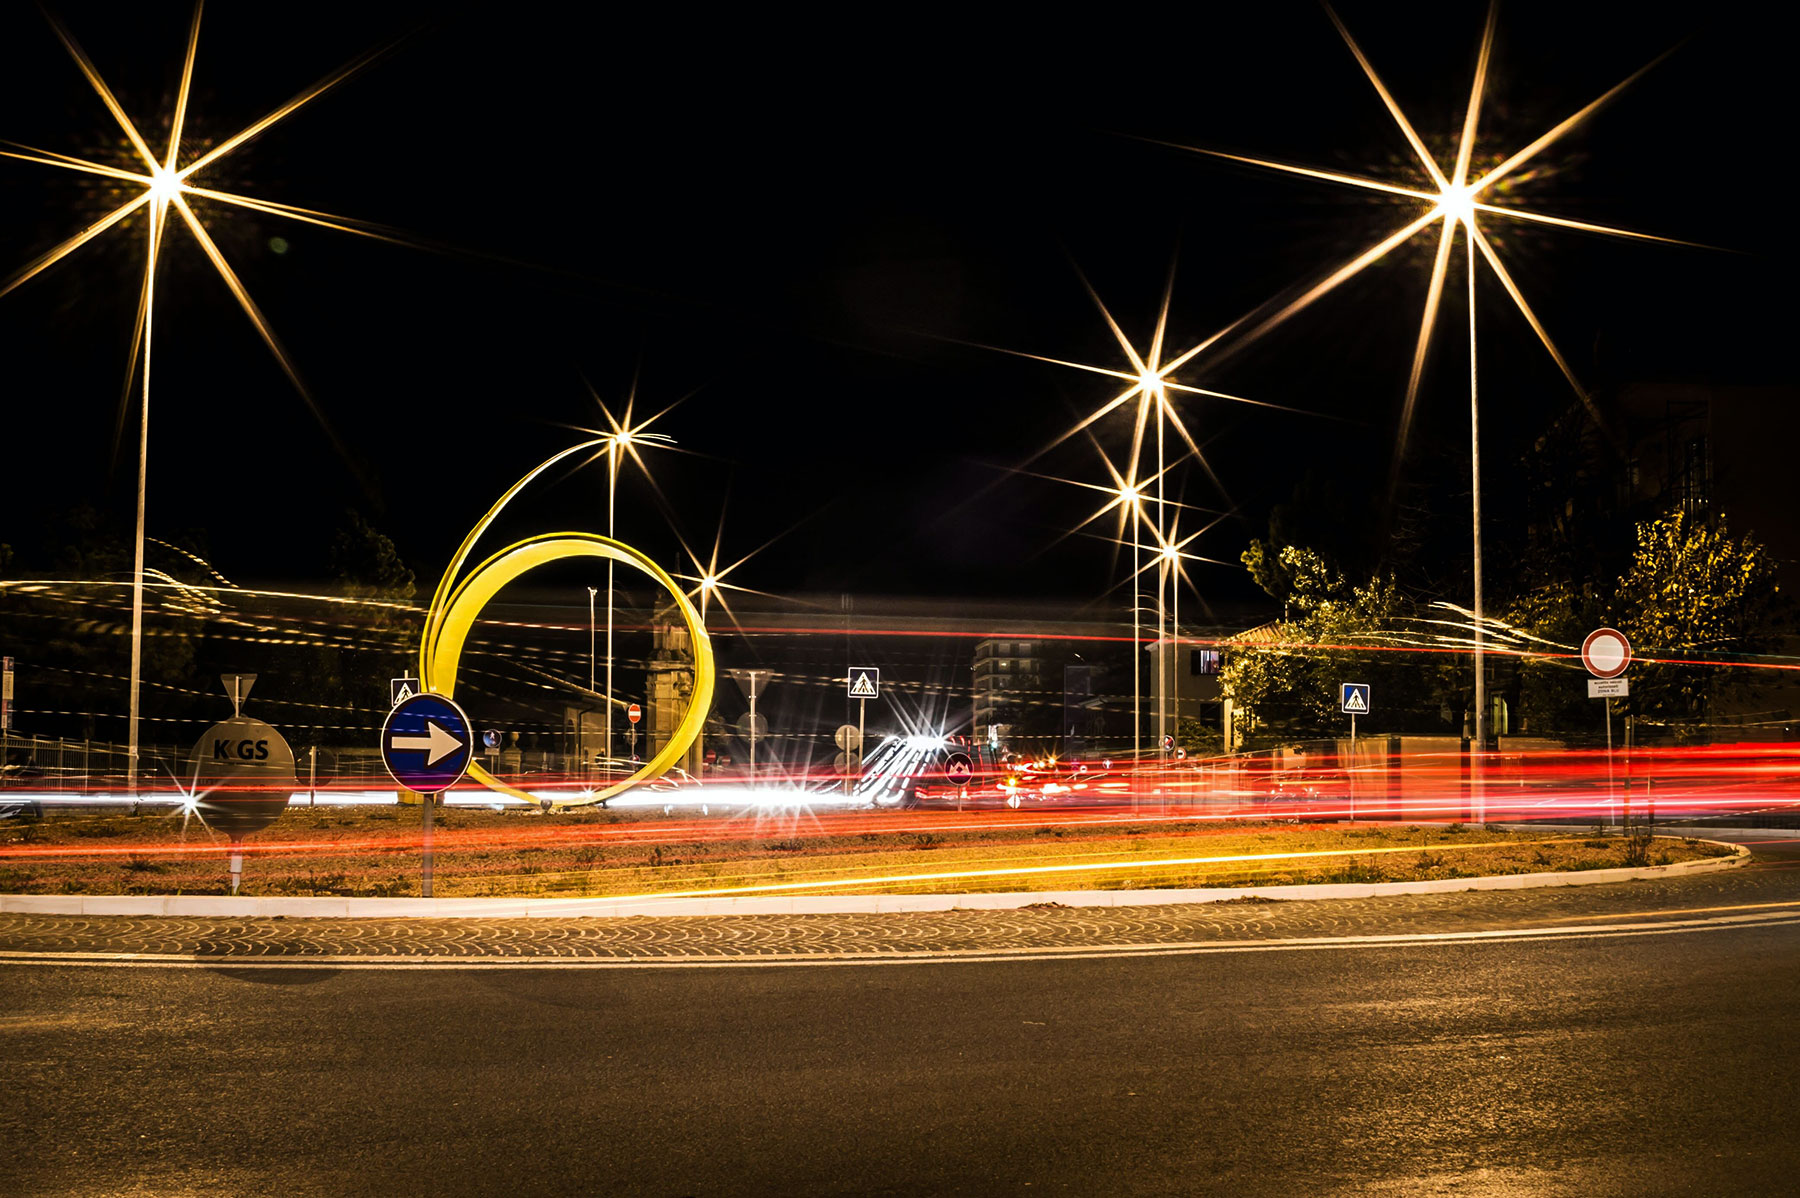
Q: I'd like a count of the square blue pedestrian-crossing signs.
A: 3